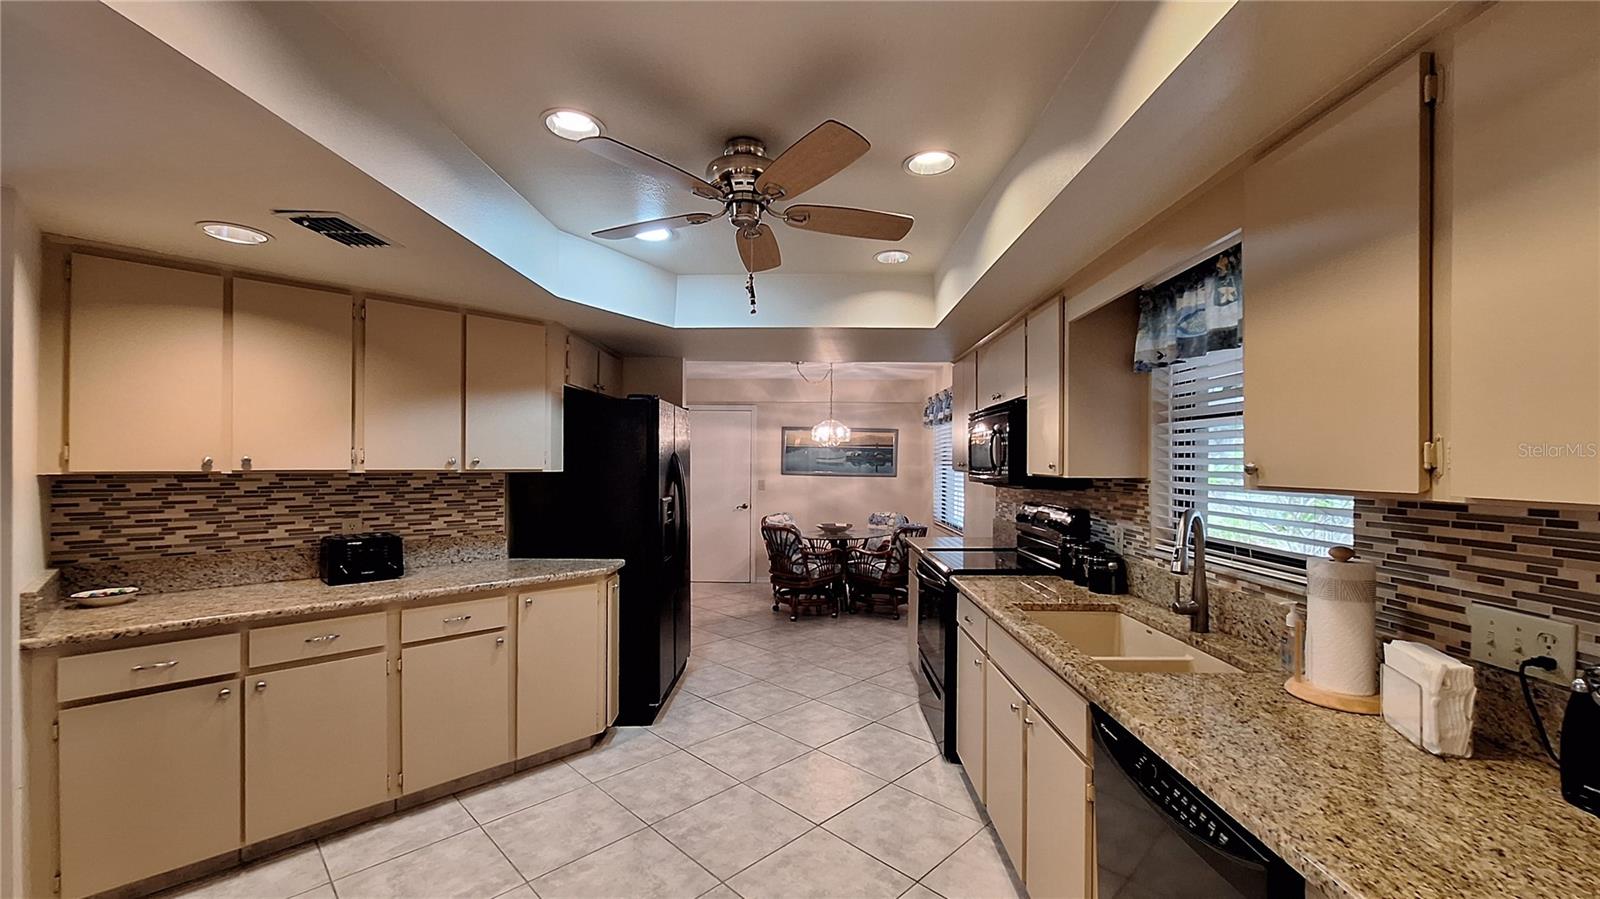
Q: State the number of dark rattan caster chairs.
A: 4